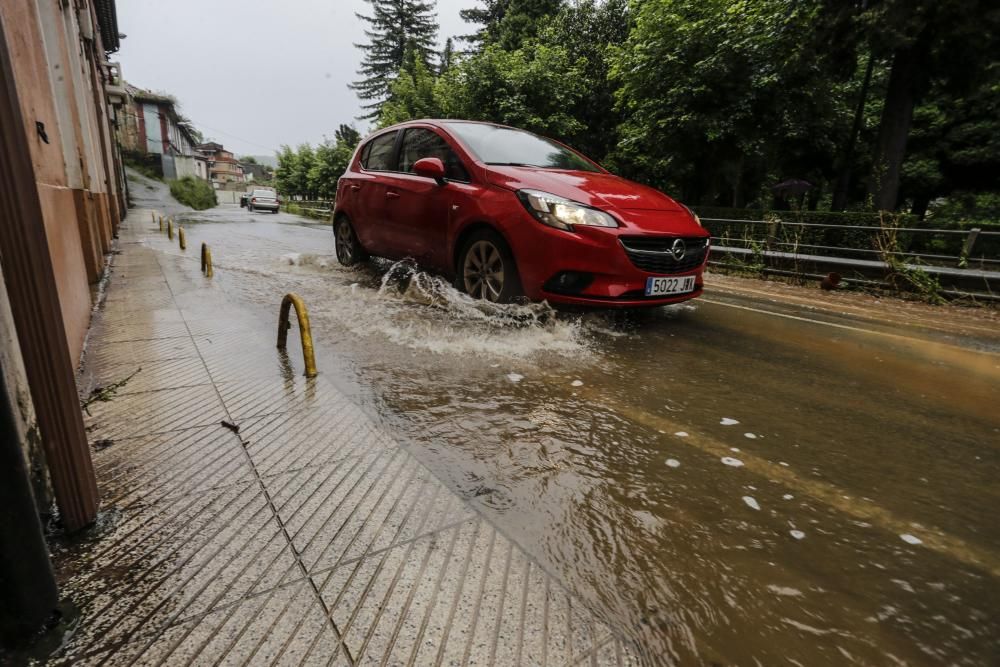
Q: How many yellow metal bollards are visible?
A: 6